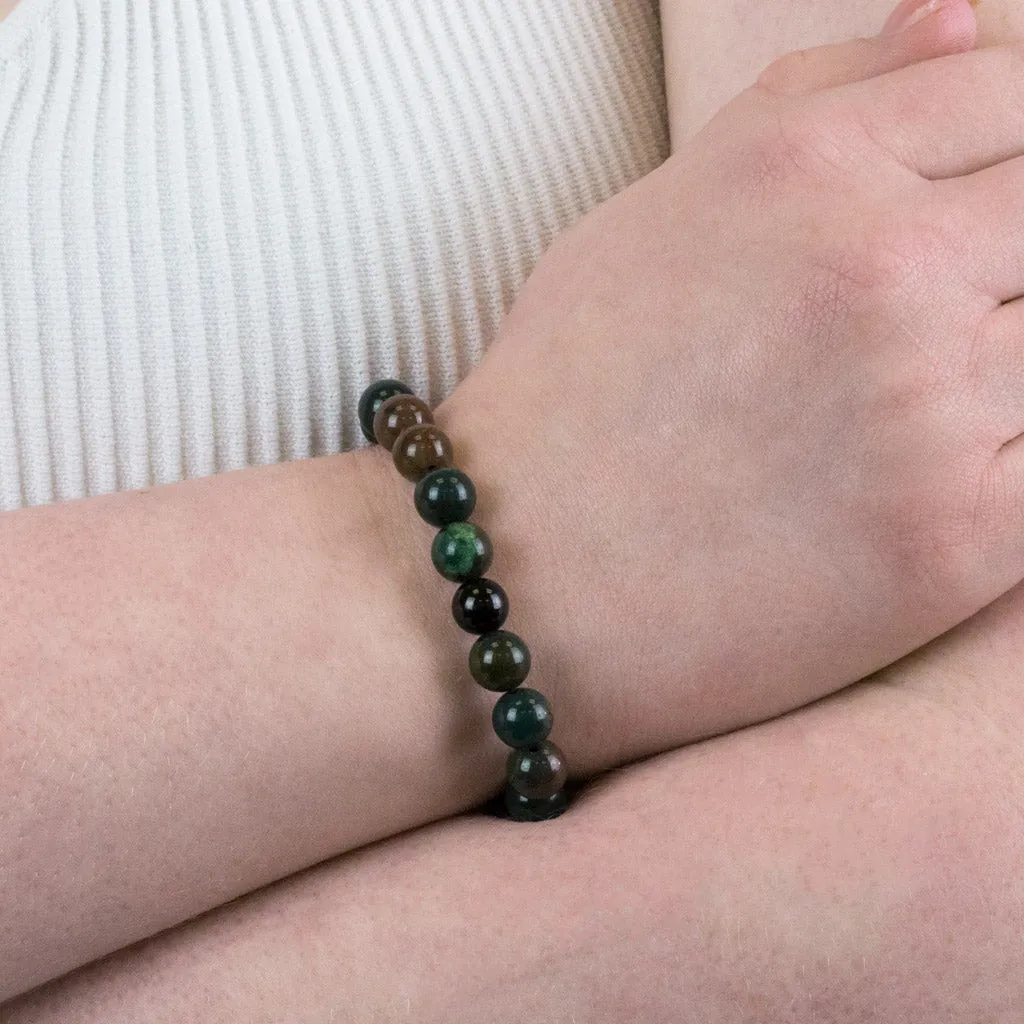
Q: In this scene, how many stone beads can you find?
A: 10